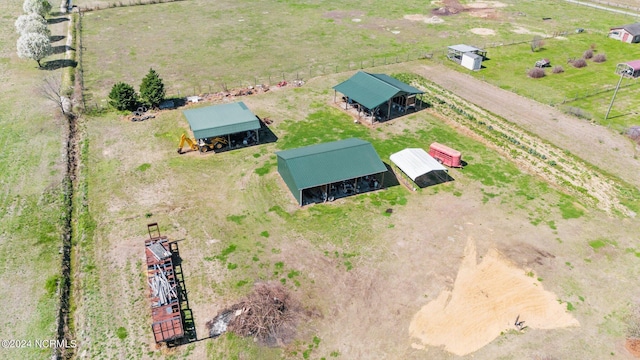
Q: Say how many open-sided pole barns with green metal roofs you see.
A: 3